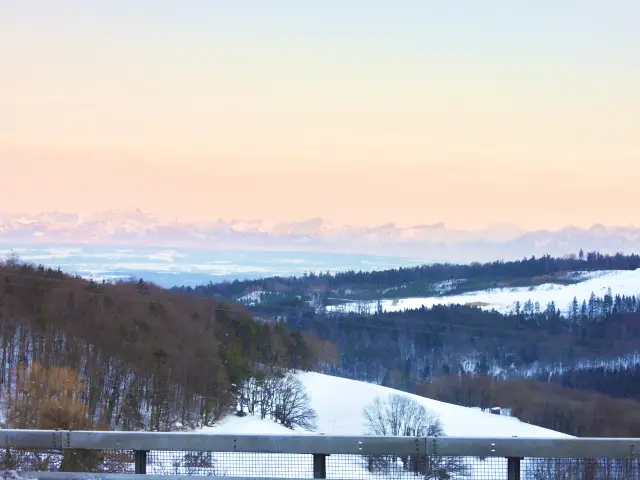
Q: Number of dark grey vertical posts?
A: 3